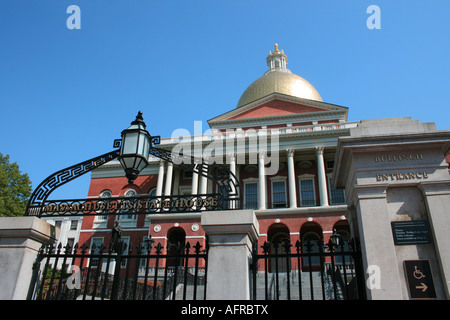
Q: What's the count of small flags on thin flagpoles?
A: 0